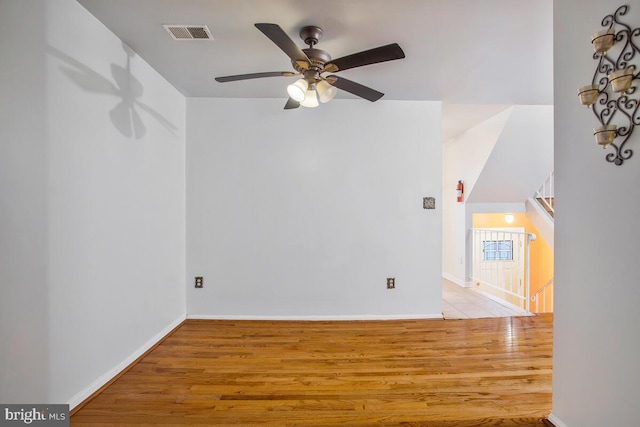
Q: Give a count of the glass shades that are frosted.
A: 3